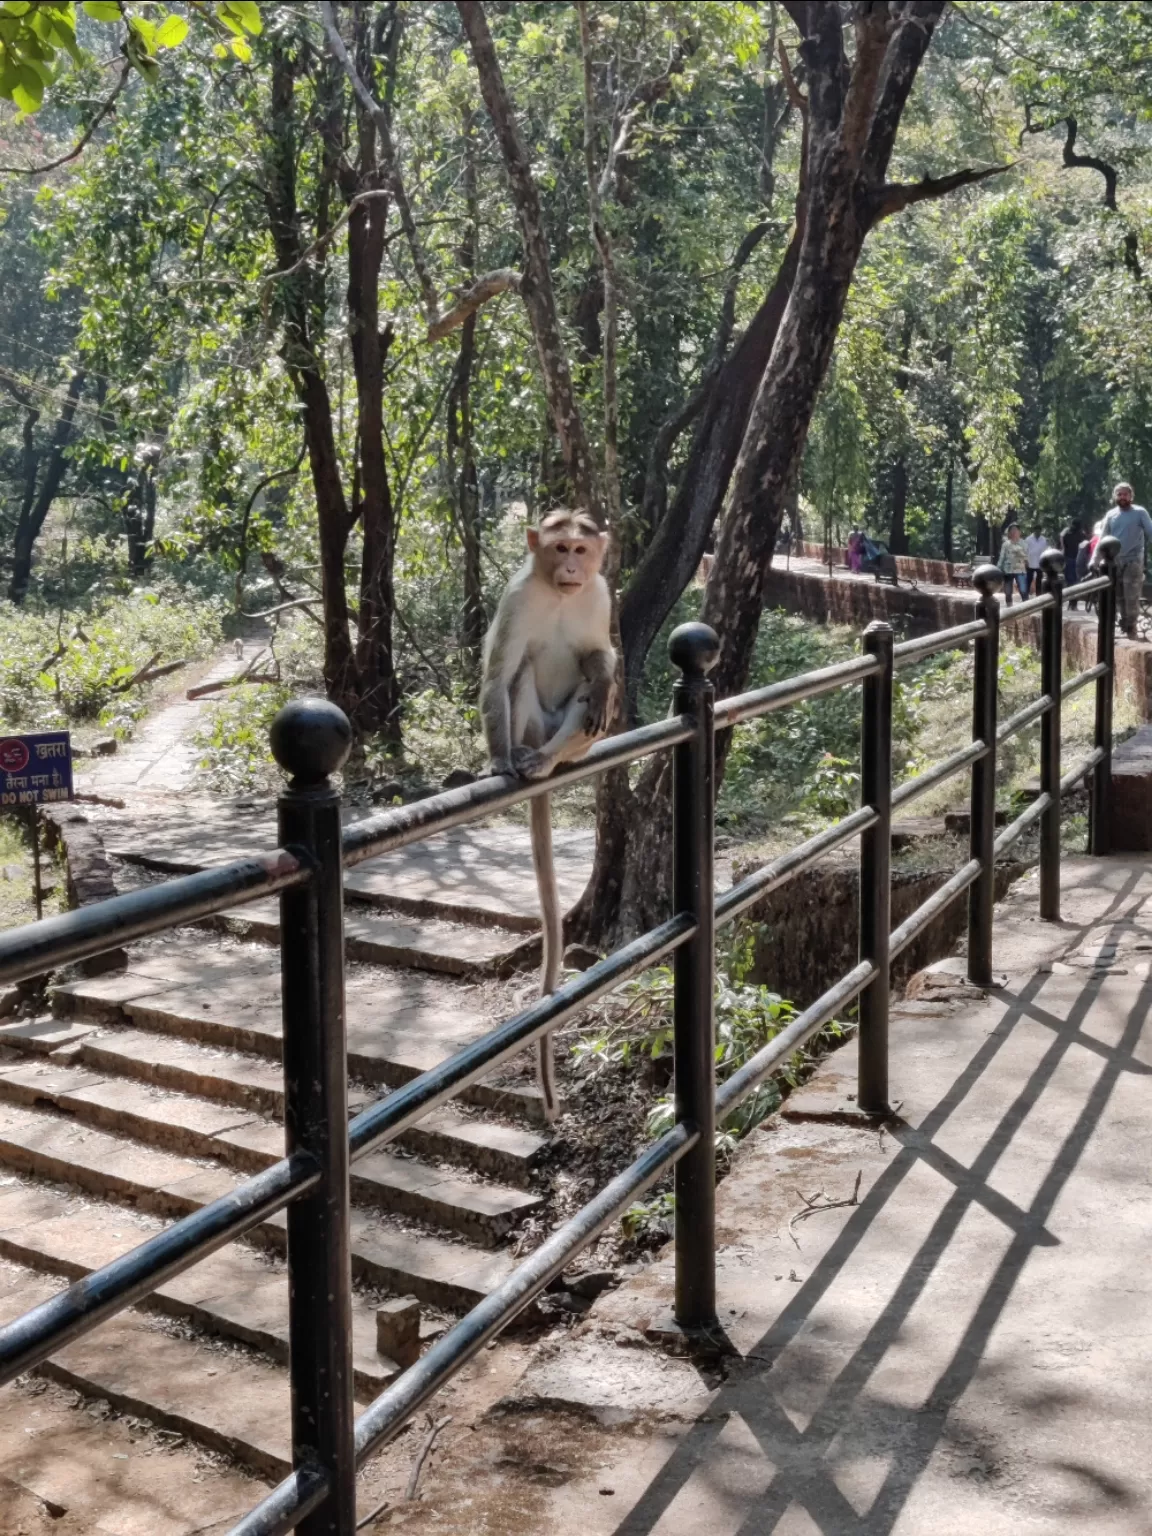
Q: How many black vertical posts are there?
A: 6